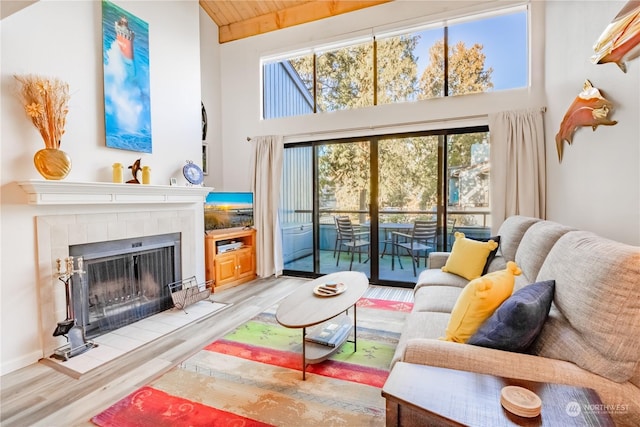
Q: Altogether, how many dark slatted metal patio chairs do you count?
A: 4